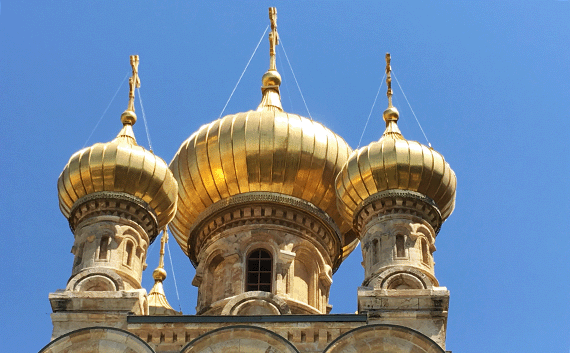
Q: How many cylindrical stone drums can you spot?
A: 3